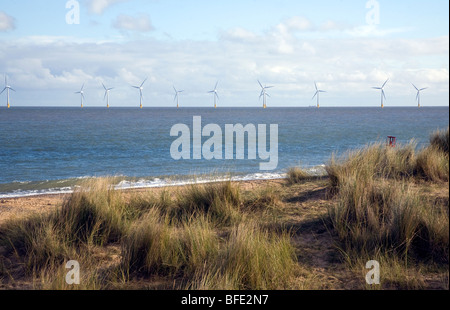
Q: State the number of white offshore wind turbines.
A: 10